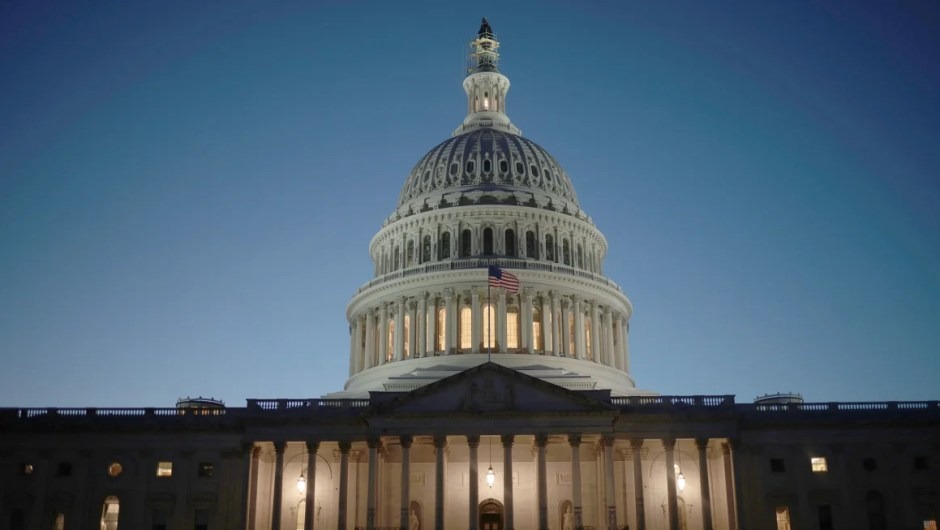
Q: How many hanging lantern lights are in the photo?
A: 3